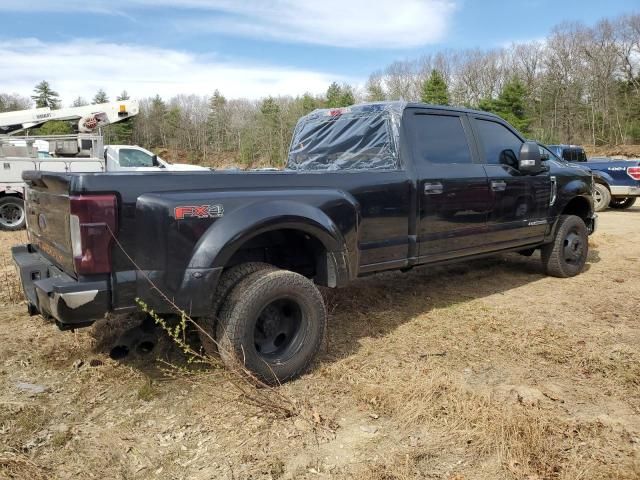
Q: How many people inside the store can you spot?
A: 0